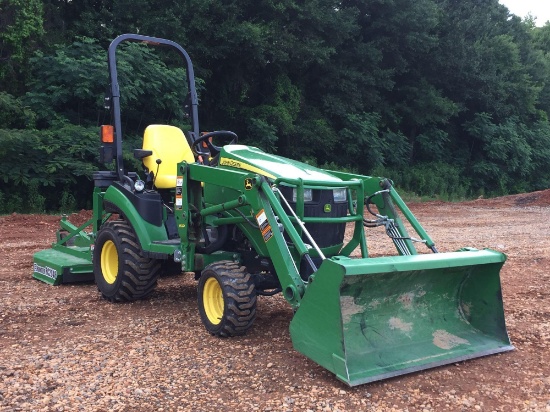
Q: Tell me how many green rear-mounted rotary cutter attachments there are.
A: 1